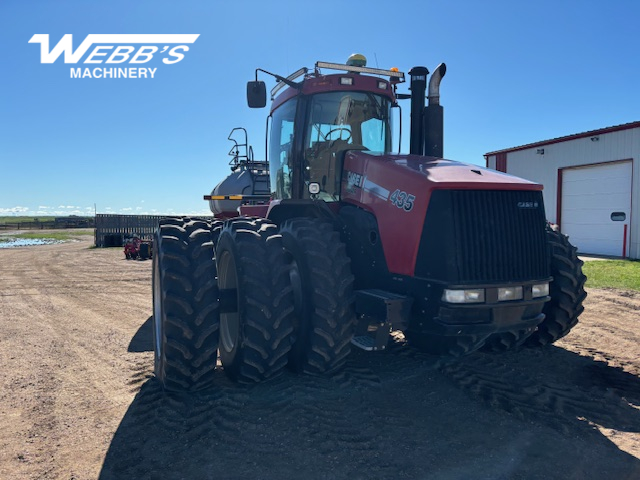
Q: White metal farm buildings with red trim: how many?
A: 1